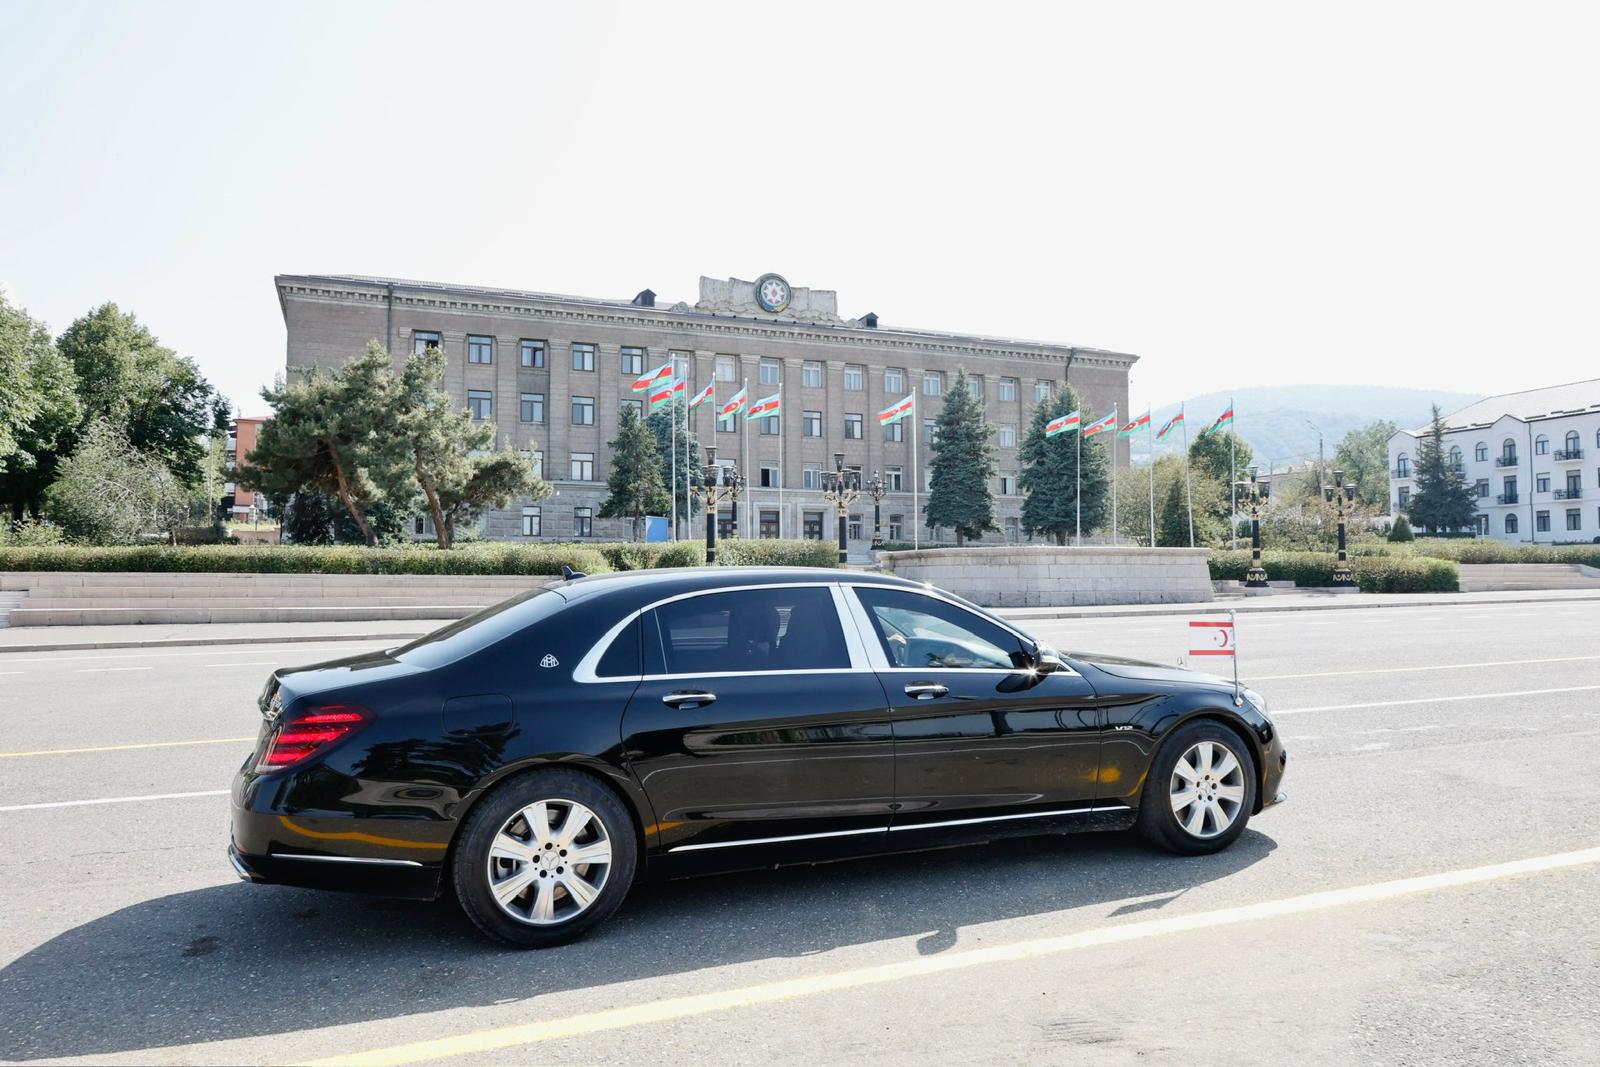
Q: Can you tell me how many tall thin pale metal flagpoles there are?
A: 11